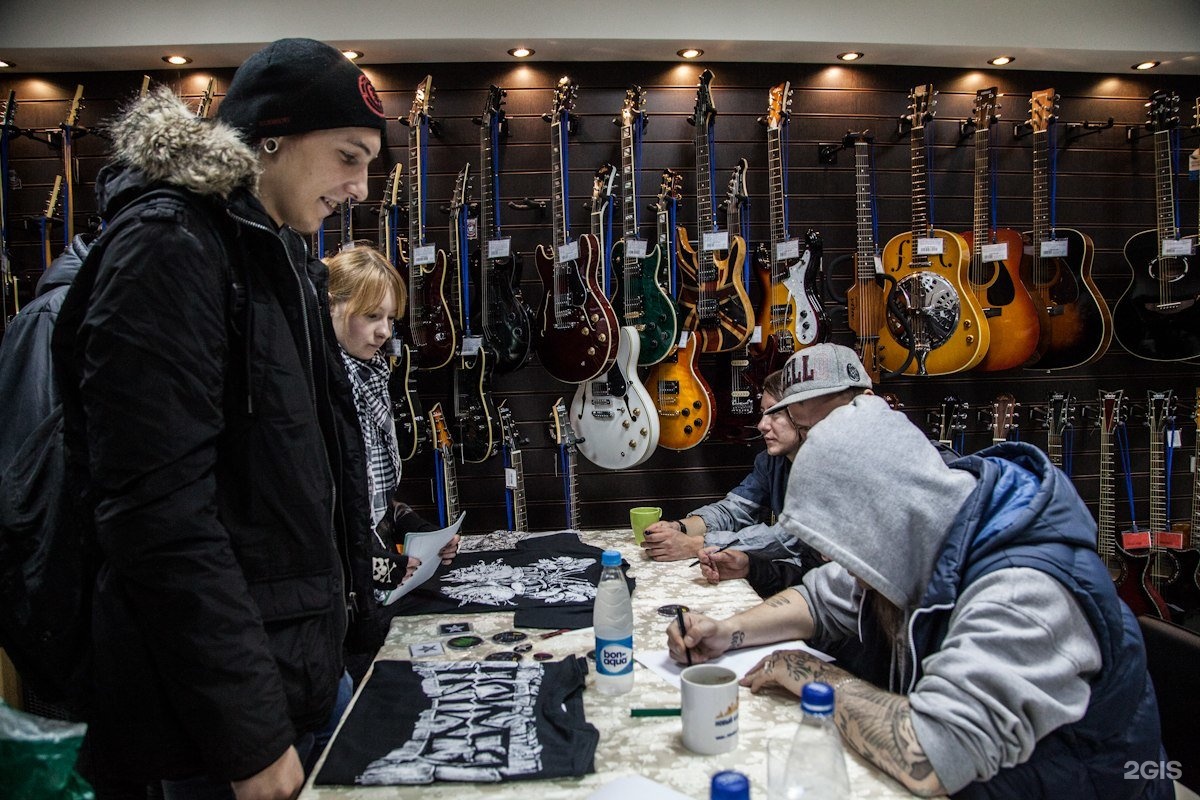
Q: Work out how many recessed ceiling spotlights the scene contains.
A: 8